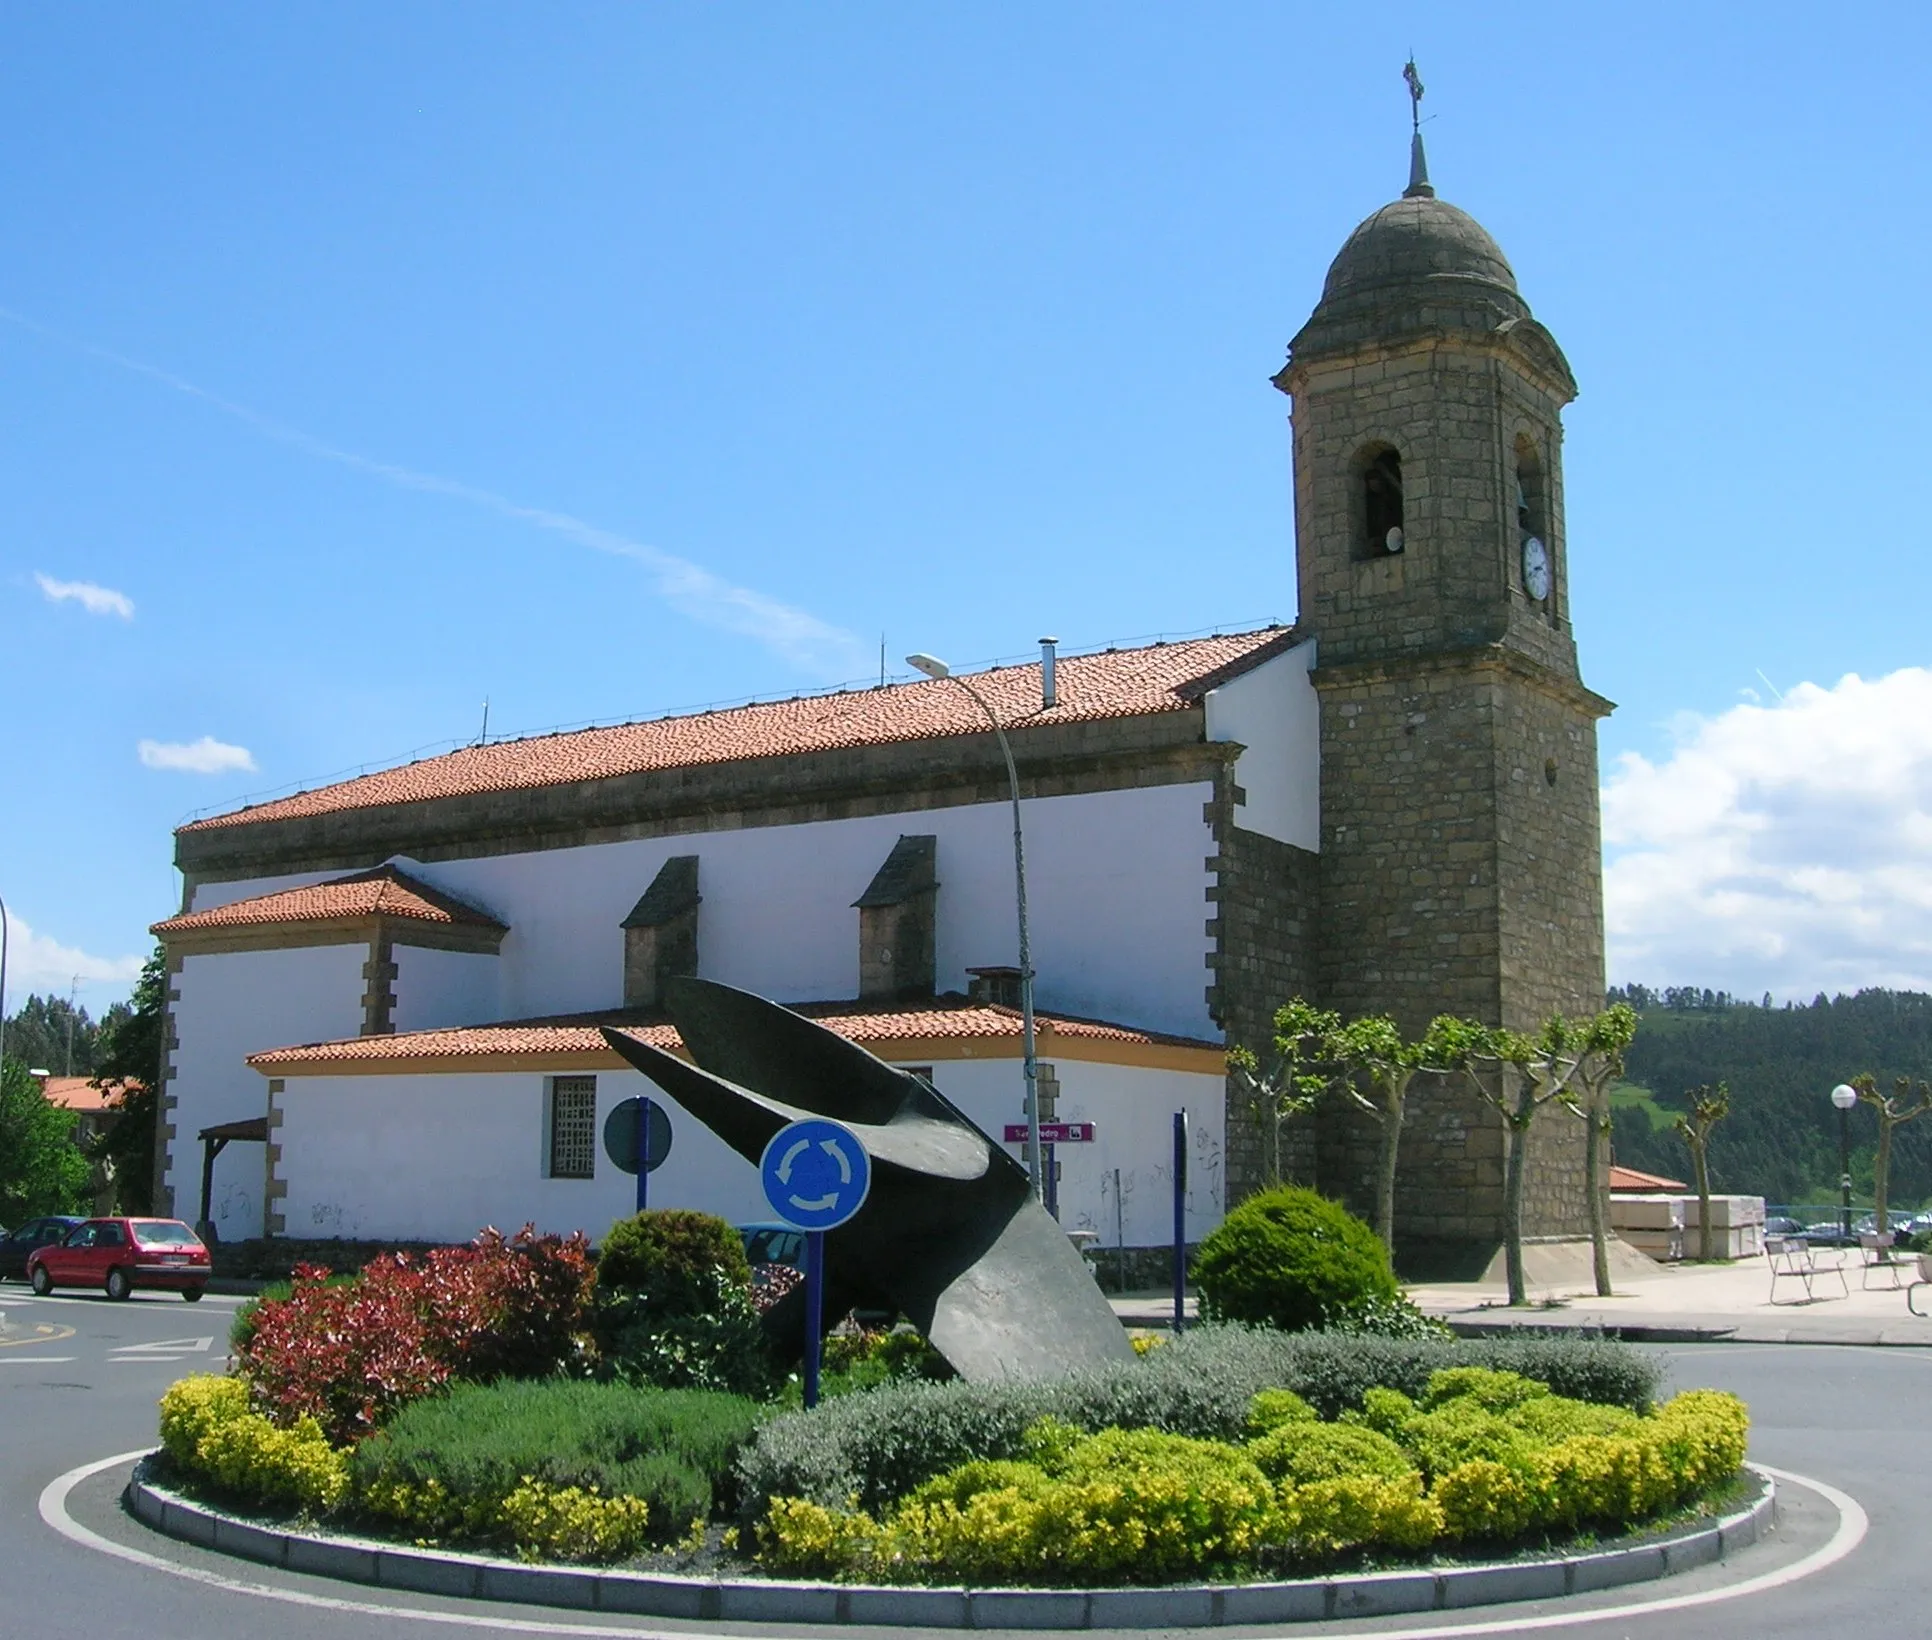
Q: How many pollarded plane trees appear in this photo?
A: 6